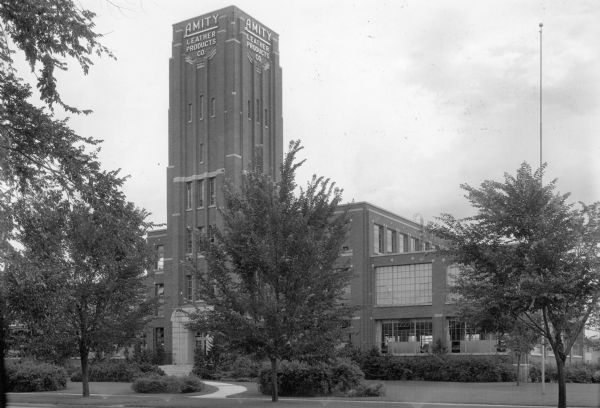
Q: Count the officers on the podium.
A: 0